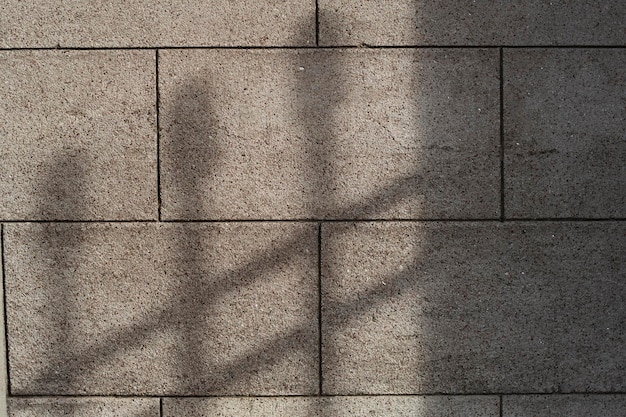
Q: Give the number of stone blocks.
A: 10